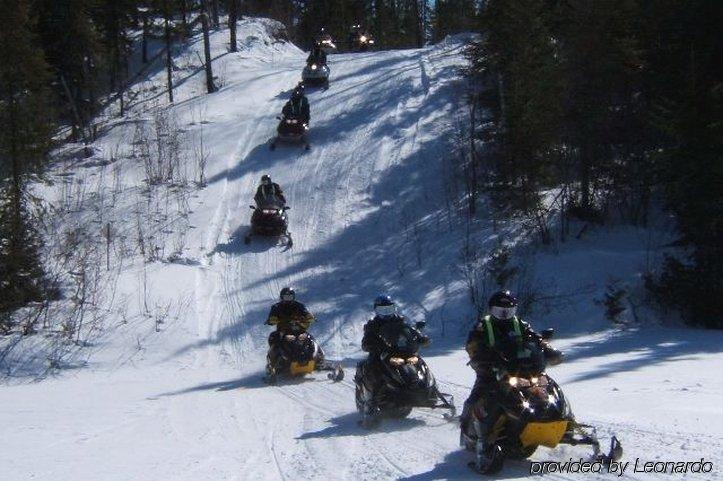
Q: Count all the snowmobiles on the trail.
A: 8